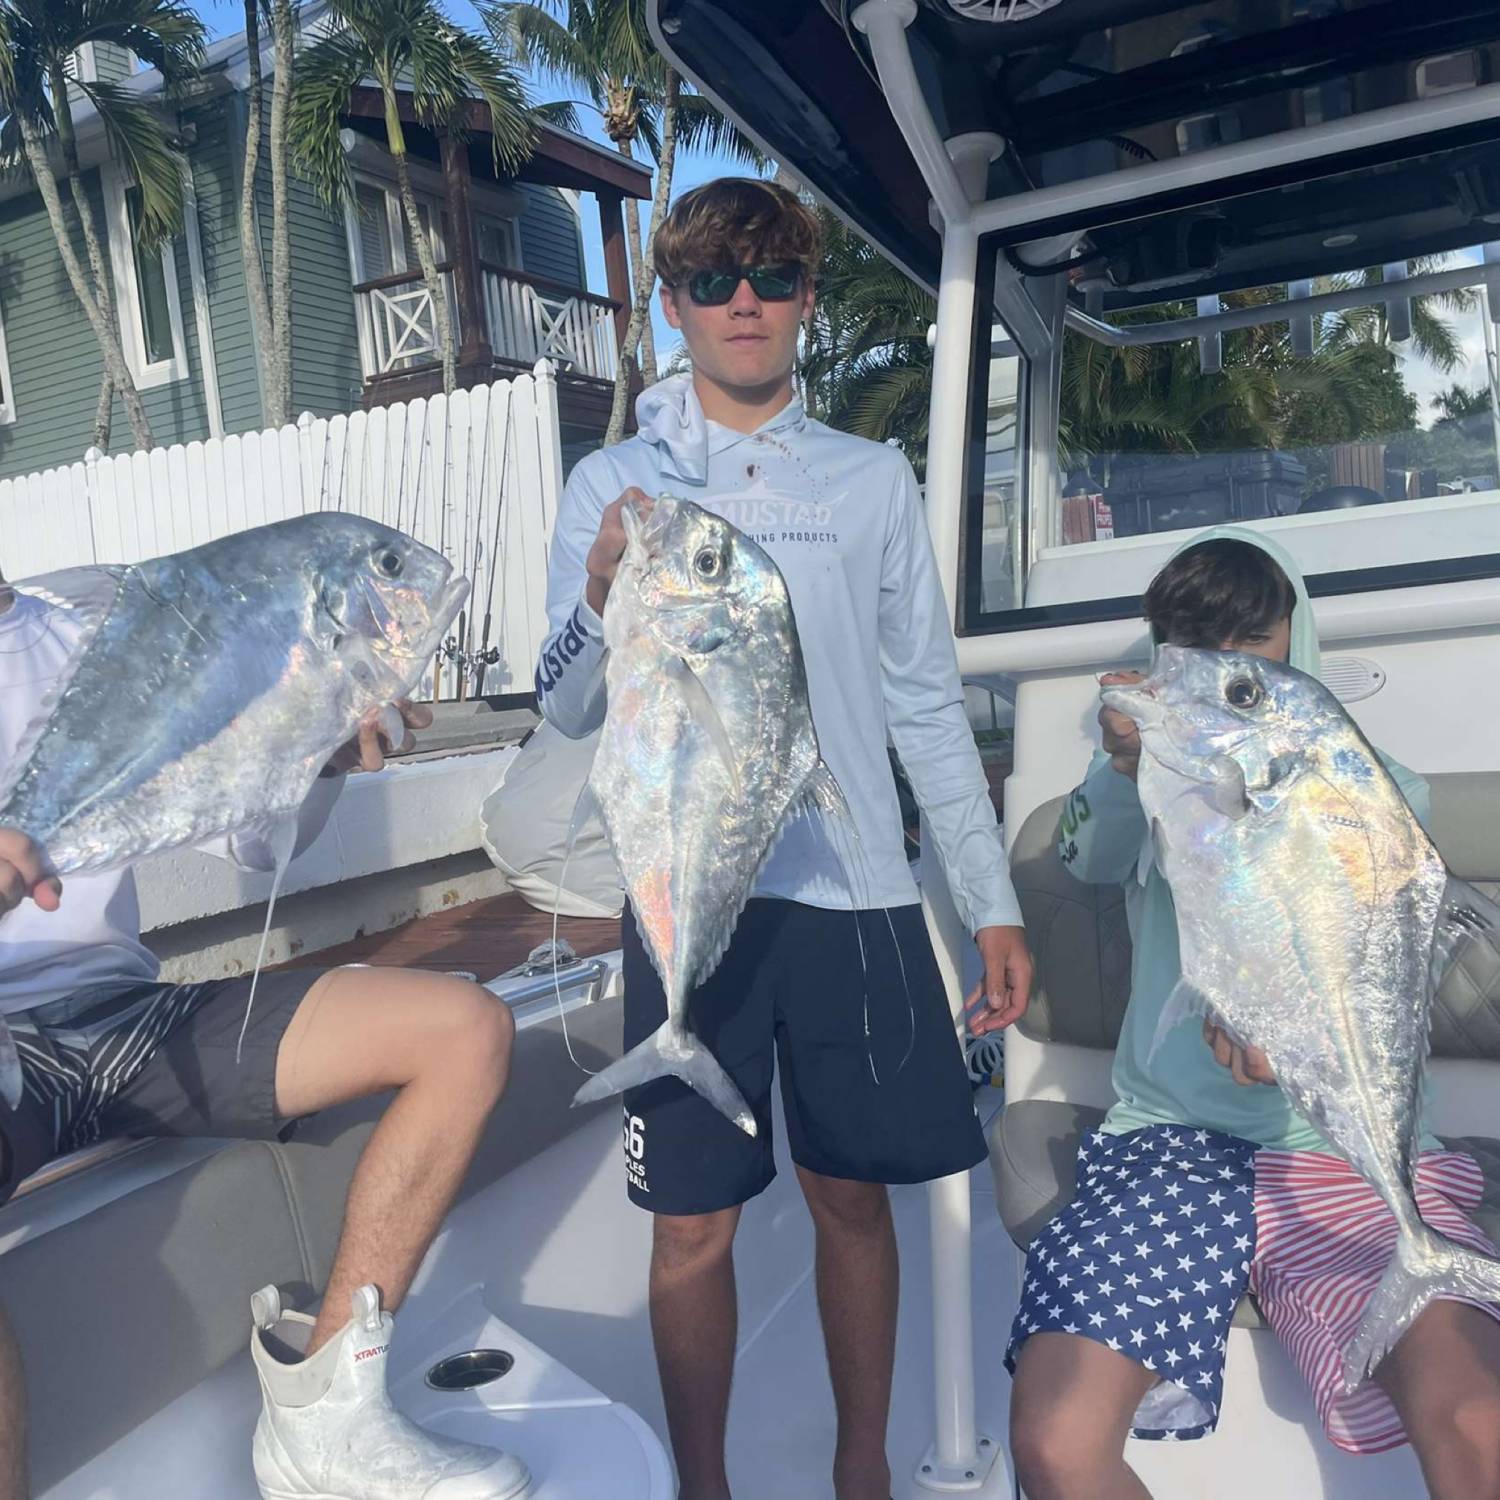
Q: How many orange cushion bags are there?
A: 0